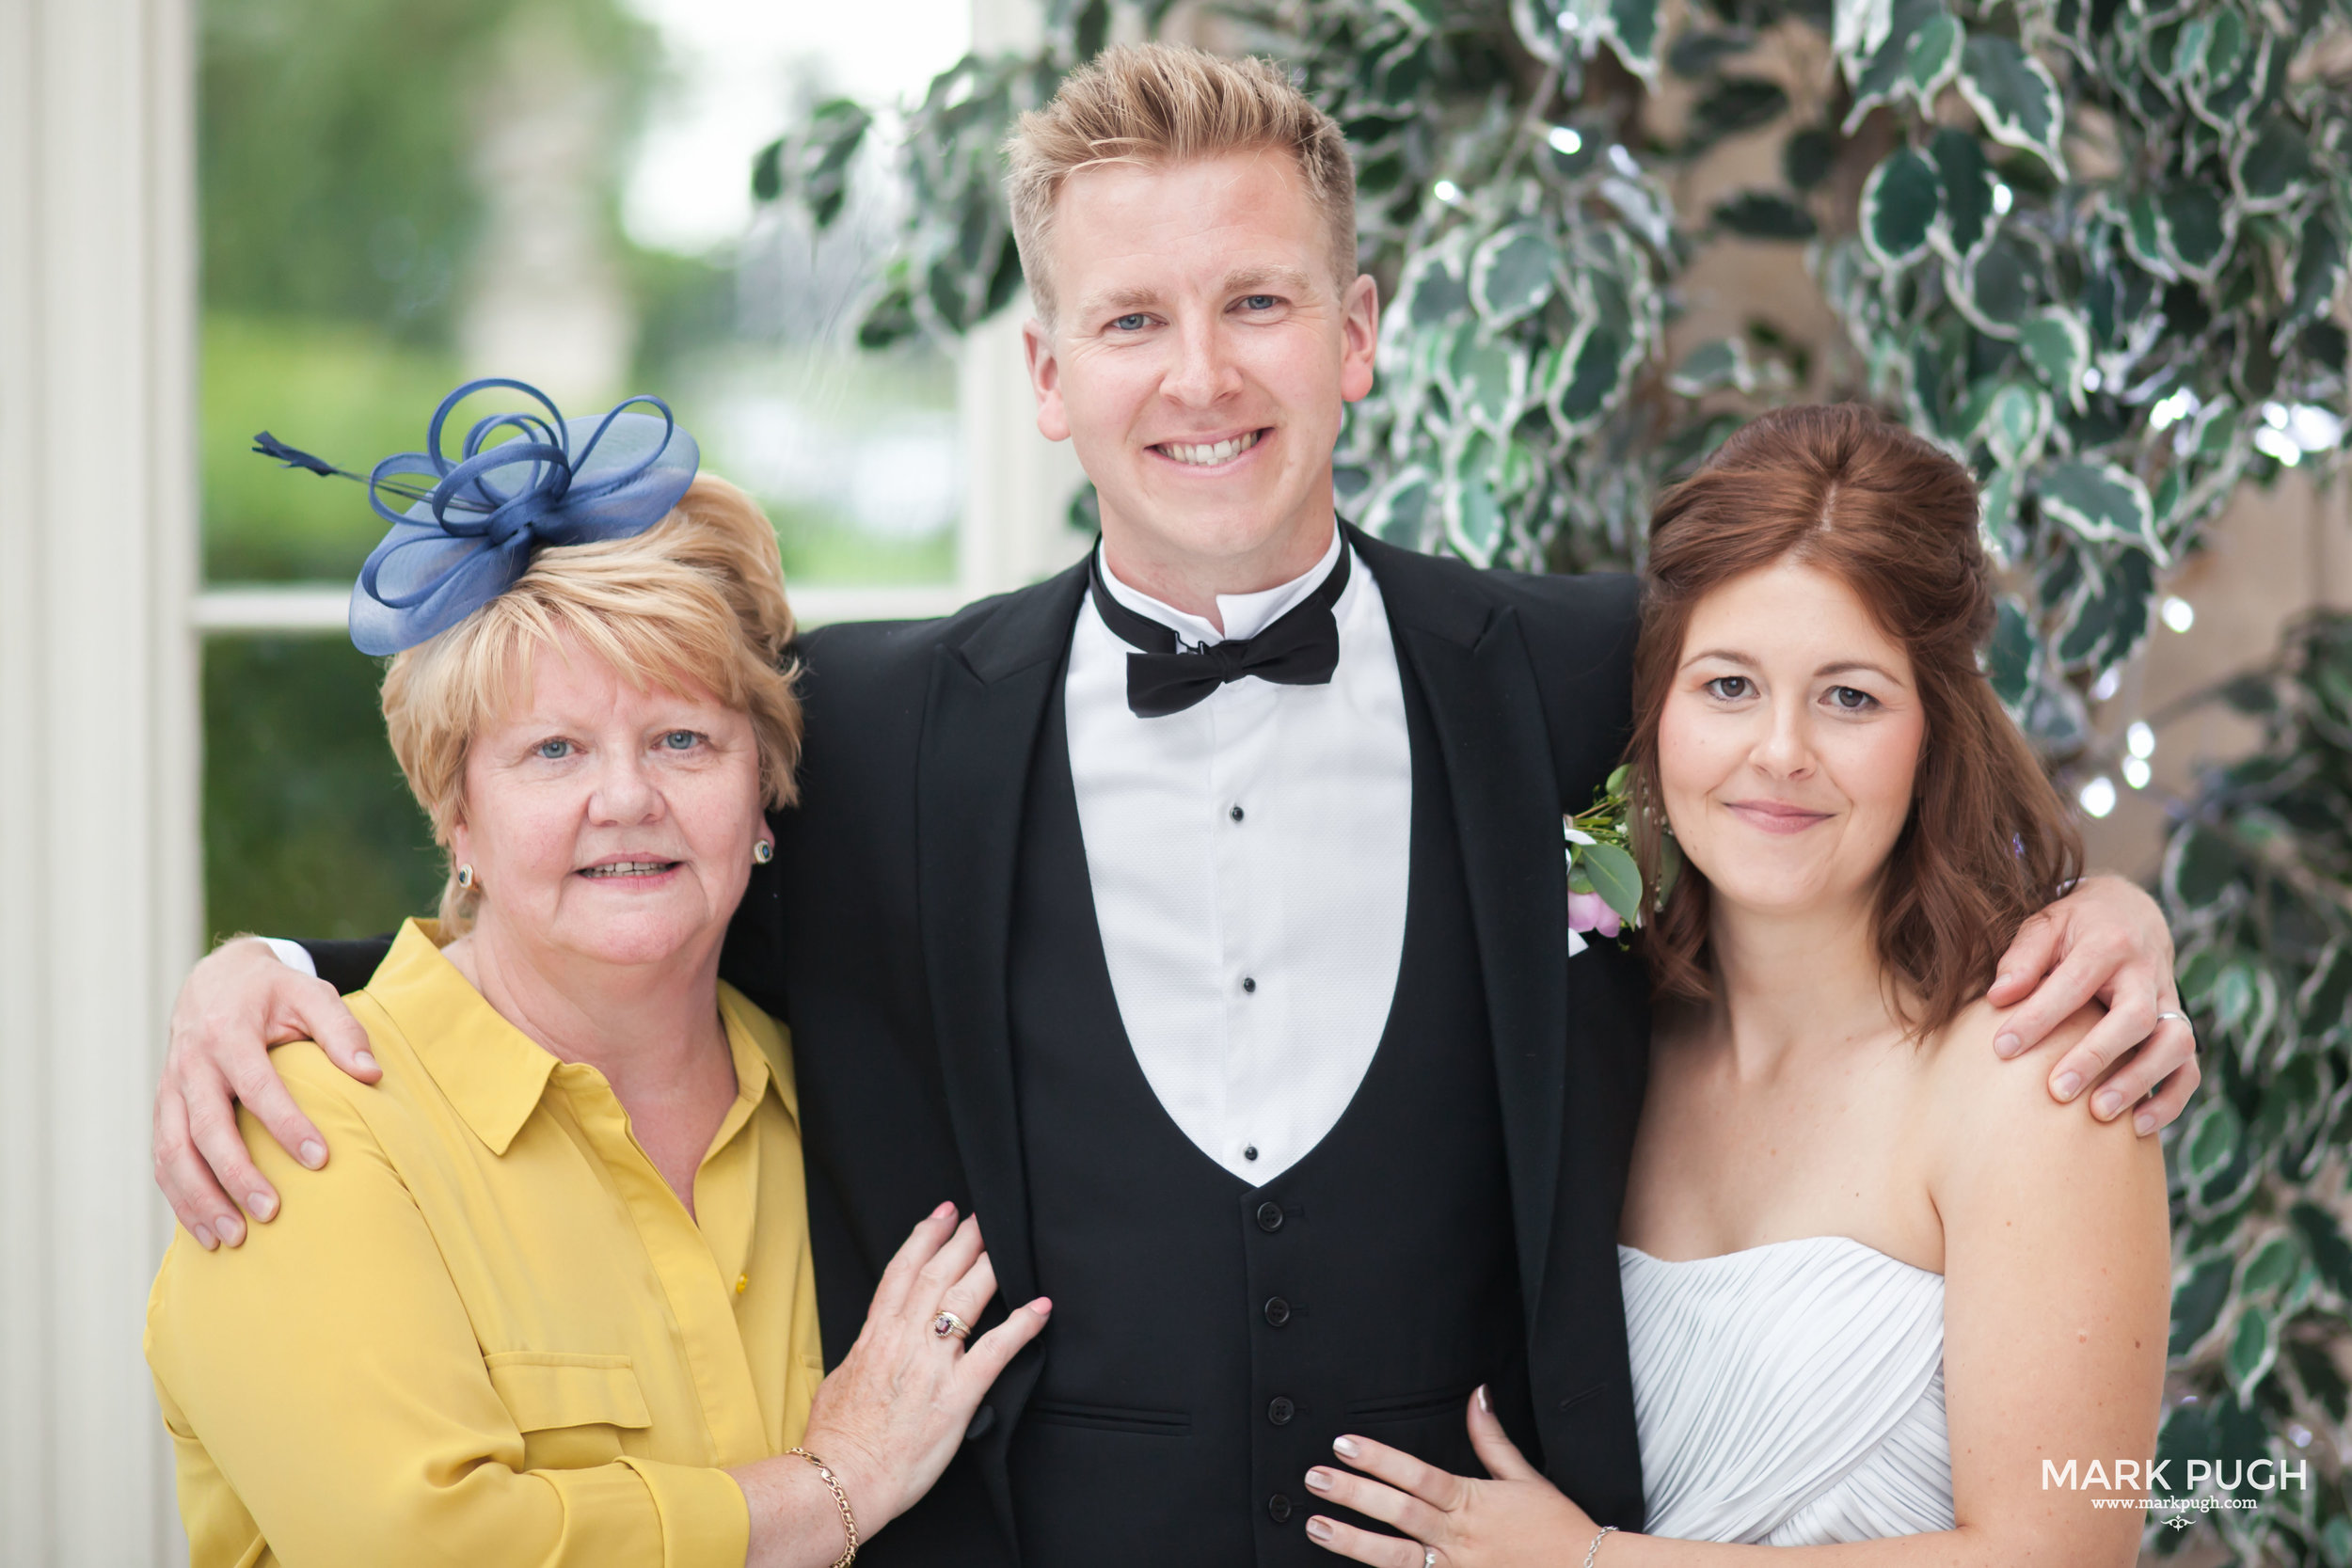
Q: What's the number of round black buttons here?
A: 7